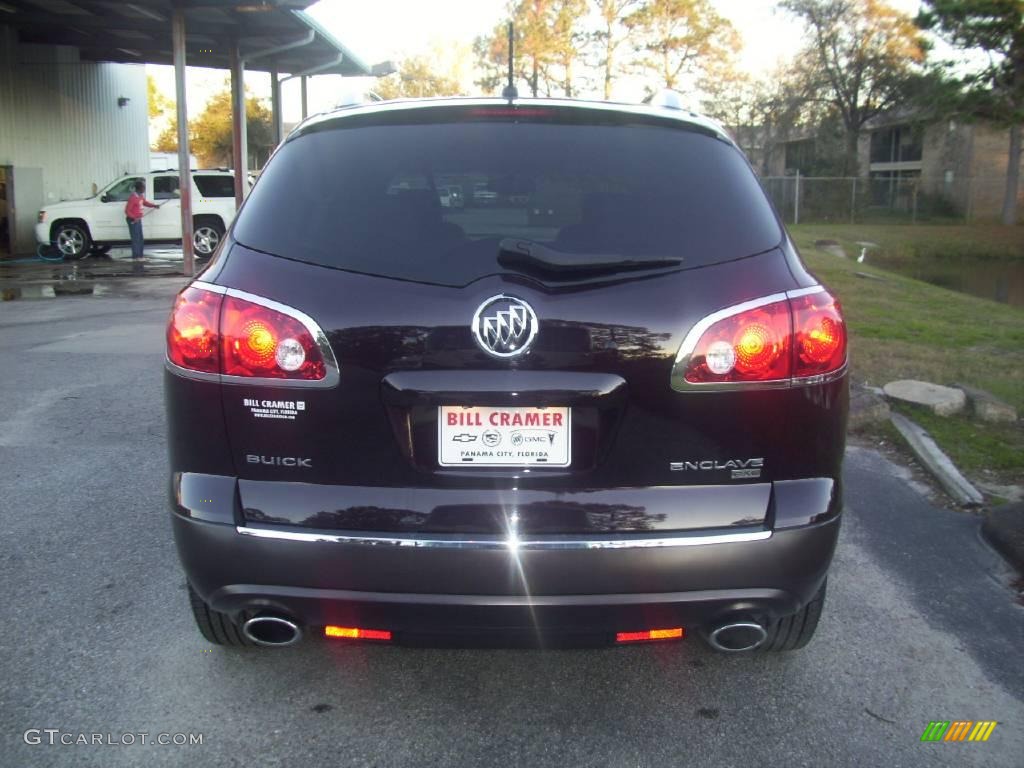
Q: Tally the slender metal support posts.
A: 4